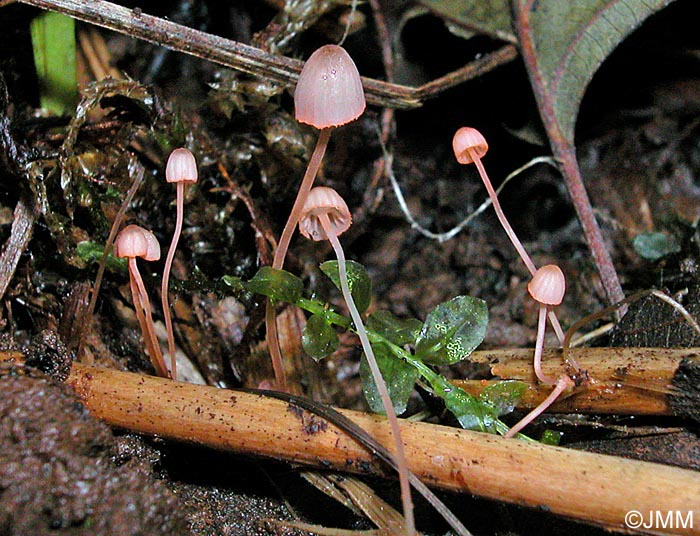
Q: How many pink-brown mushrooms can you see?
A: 7